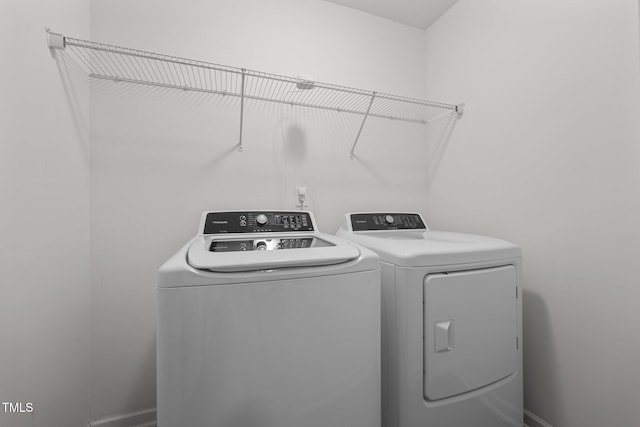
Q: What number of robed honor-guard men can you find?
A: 0